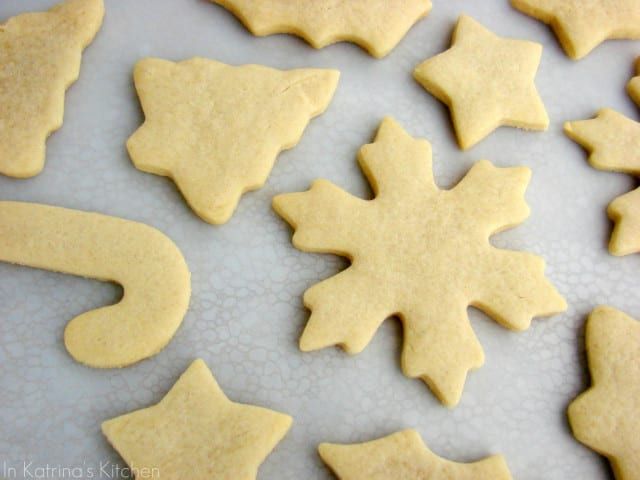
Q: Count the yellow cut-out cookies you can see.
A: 11